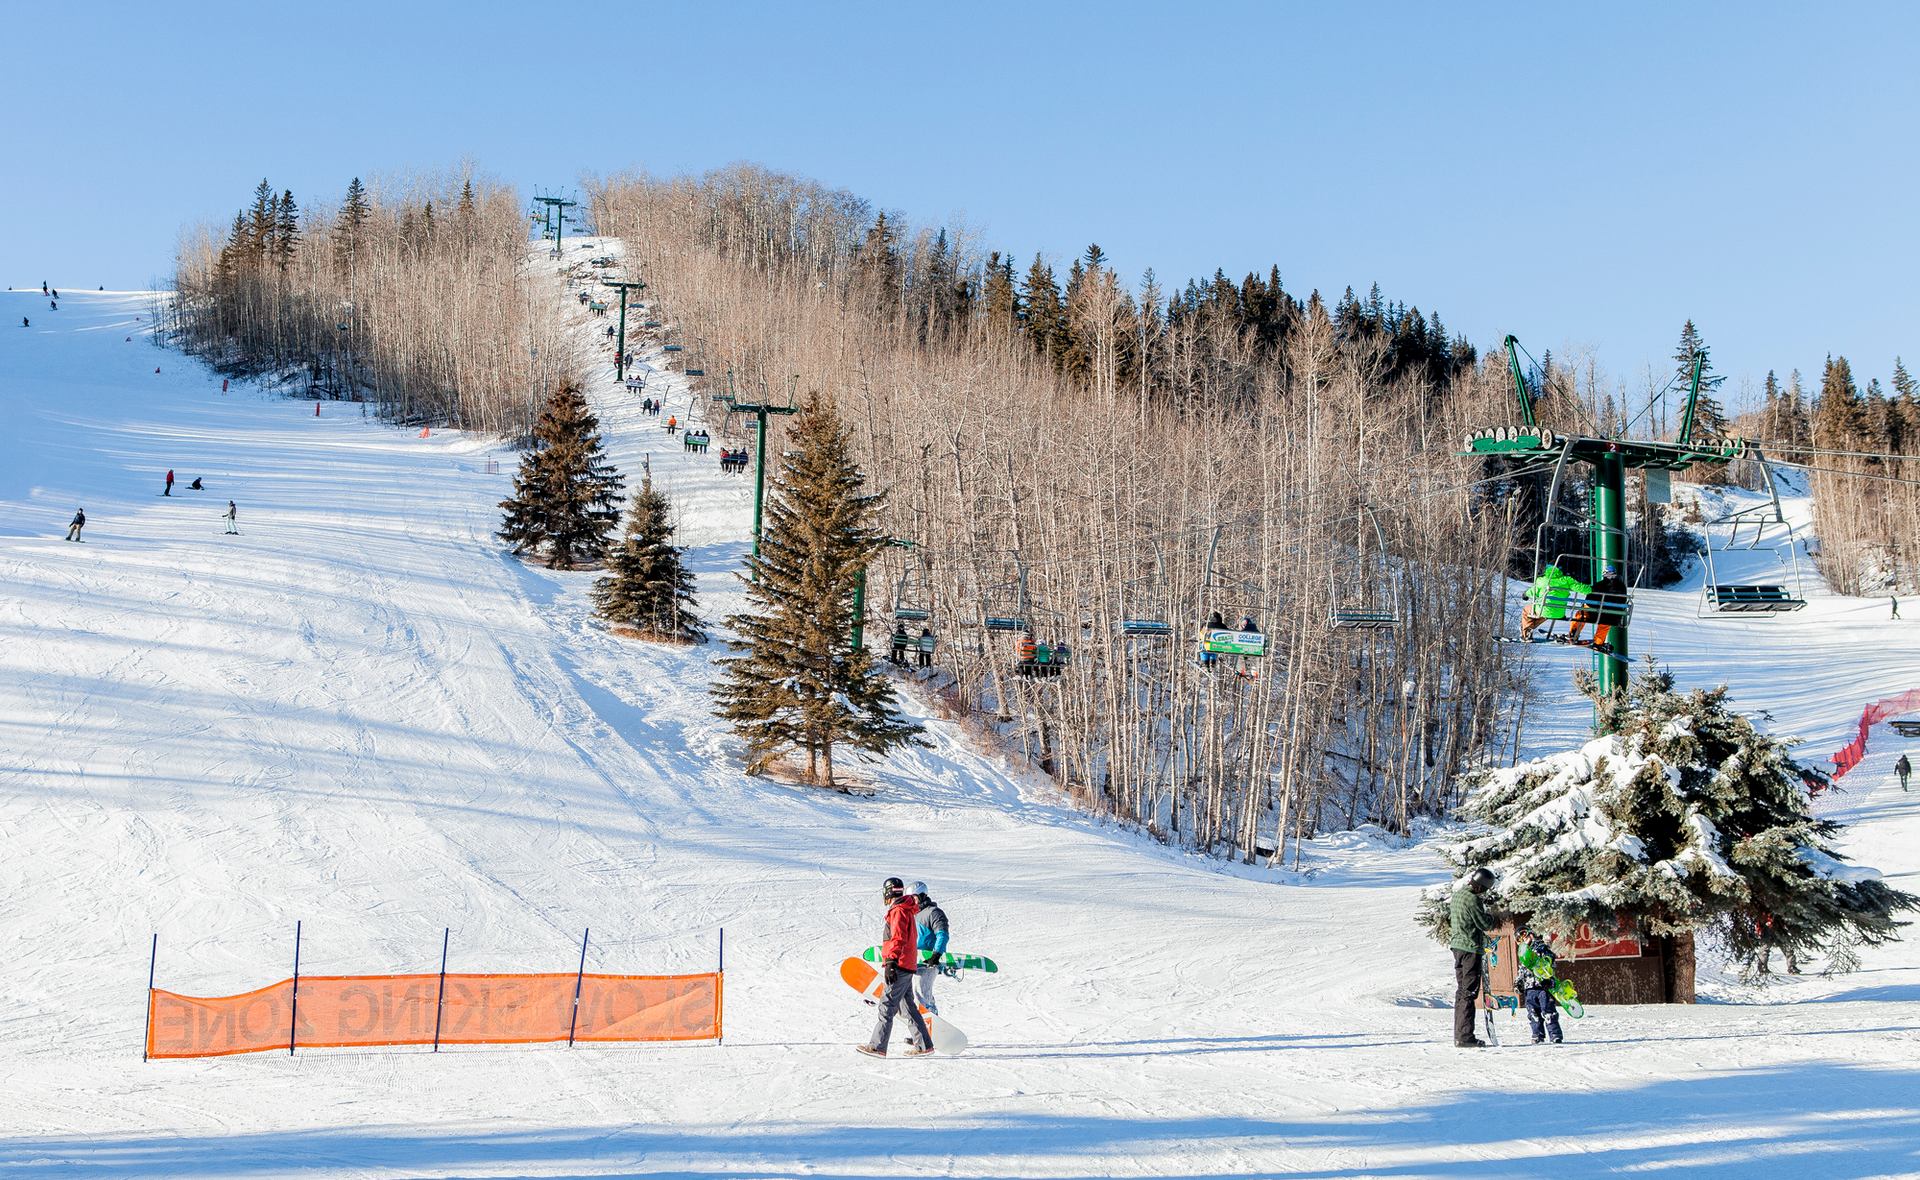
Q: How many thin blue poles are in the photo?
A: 5